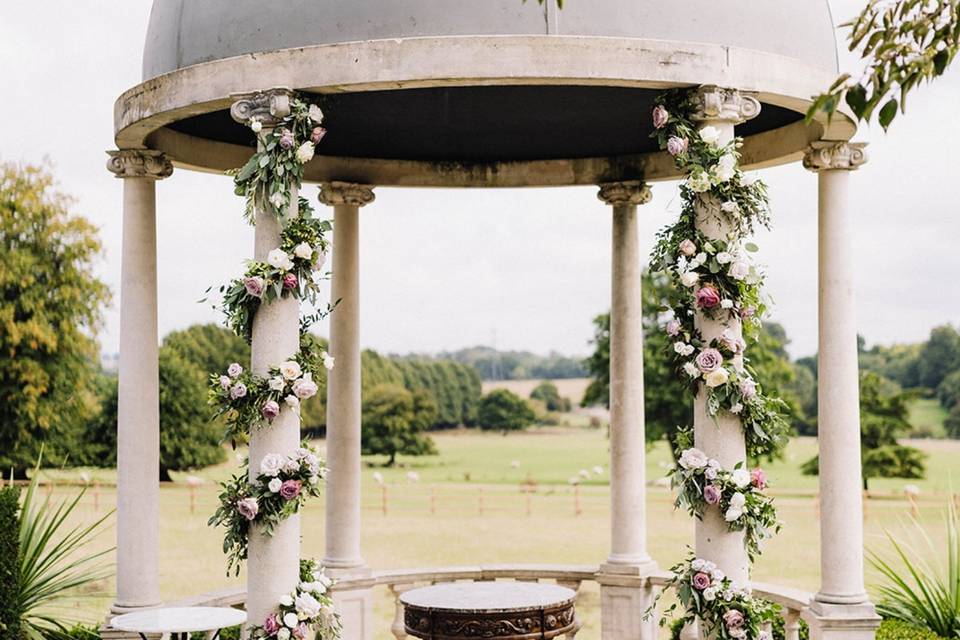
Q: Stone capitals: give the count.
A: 6